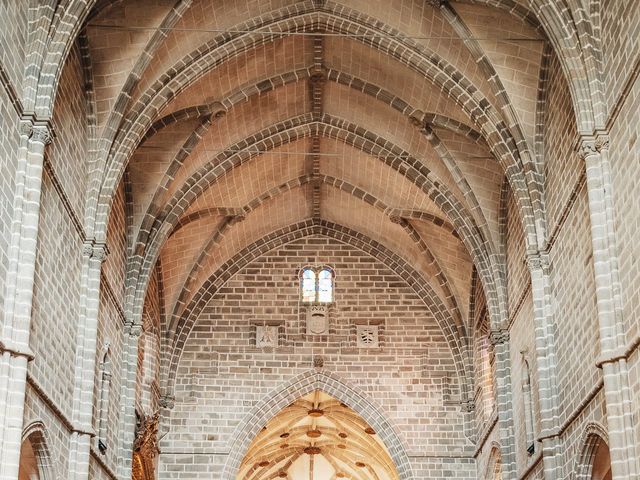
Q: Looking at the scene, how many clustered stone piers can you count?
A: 6